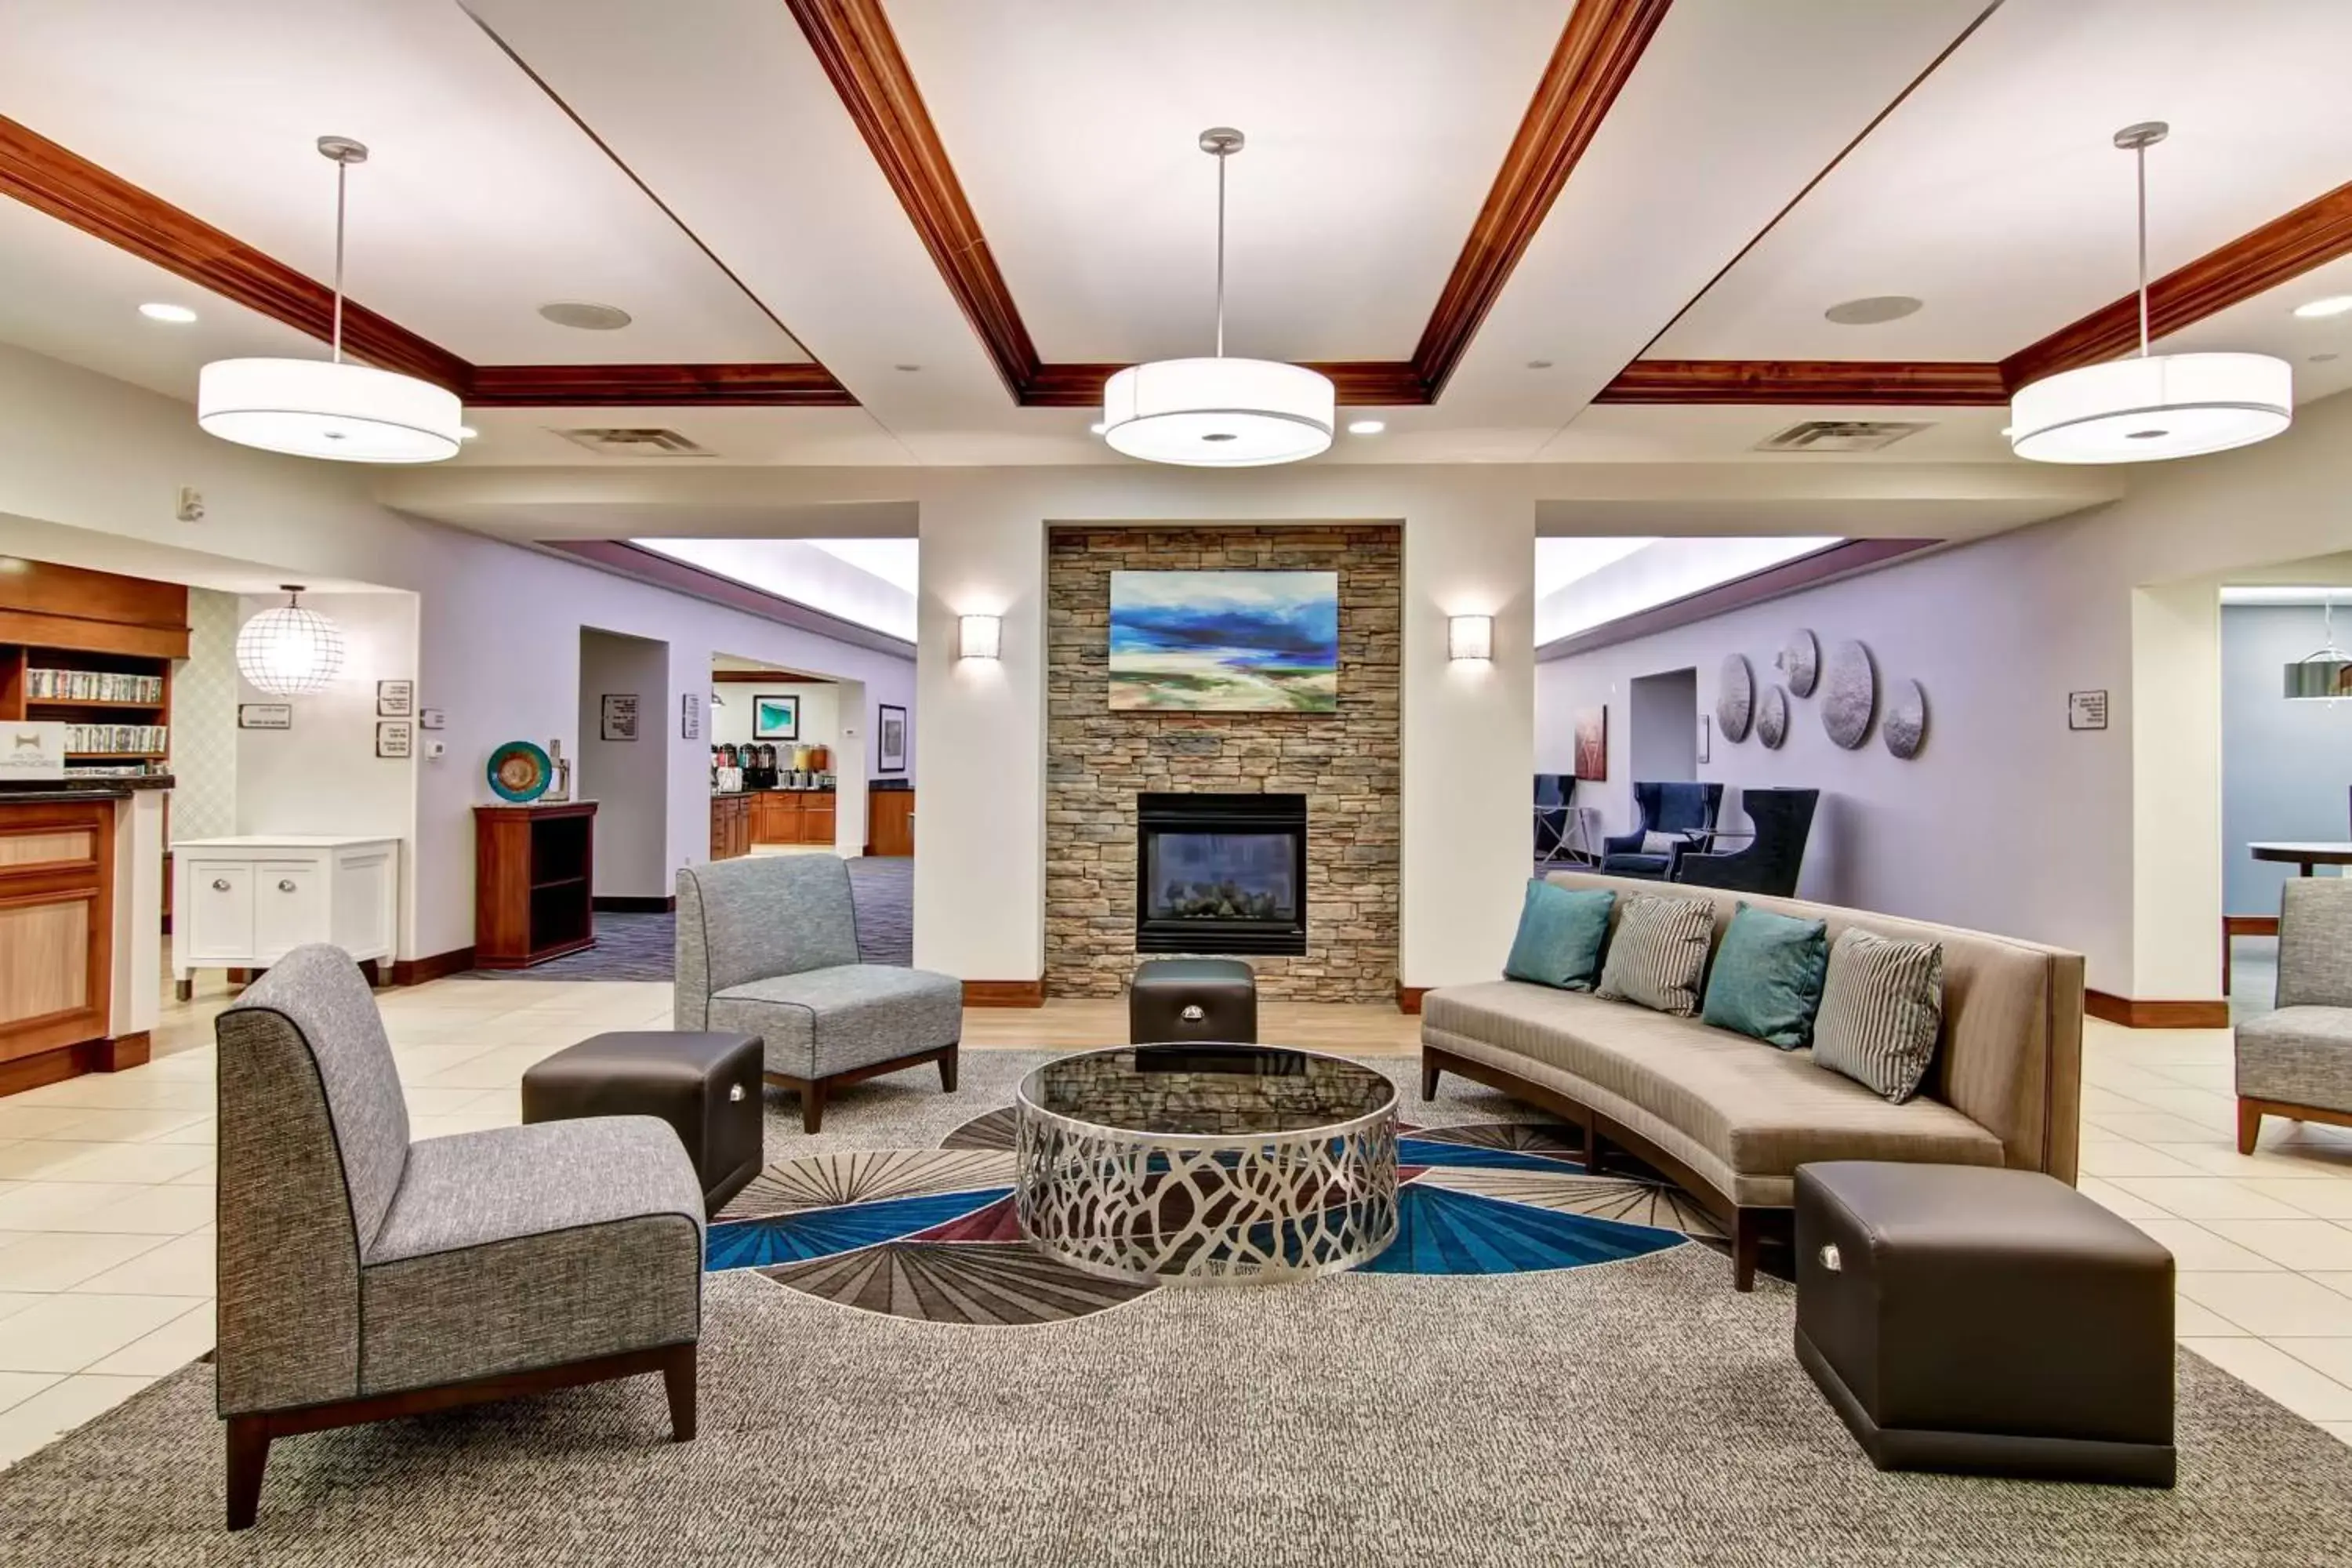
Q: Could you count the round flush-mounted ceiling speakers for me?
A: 2